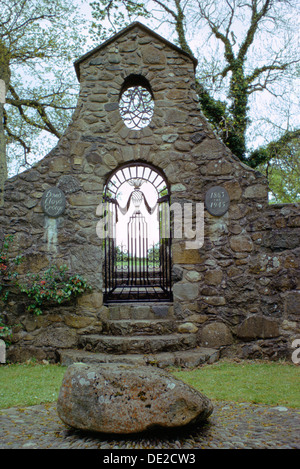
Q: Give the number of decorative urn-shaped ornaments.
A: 1